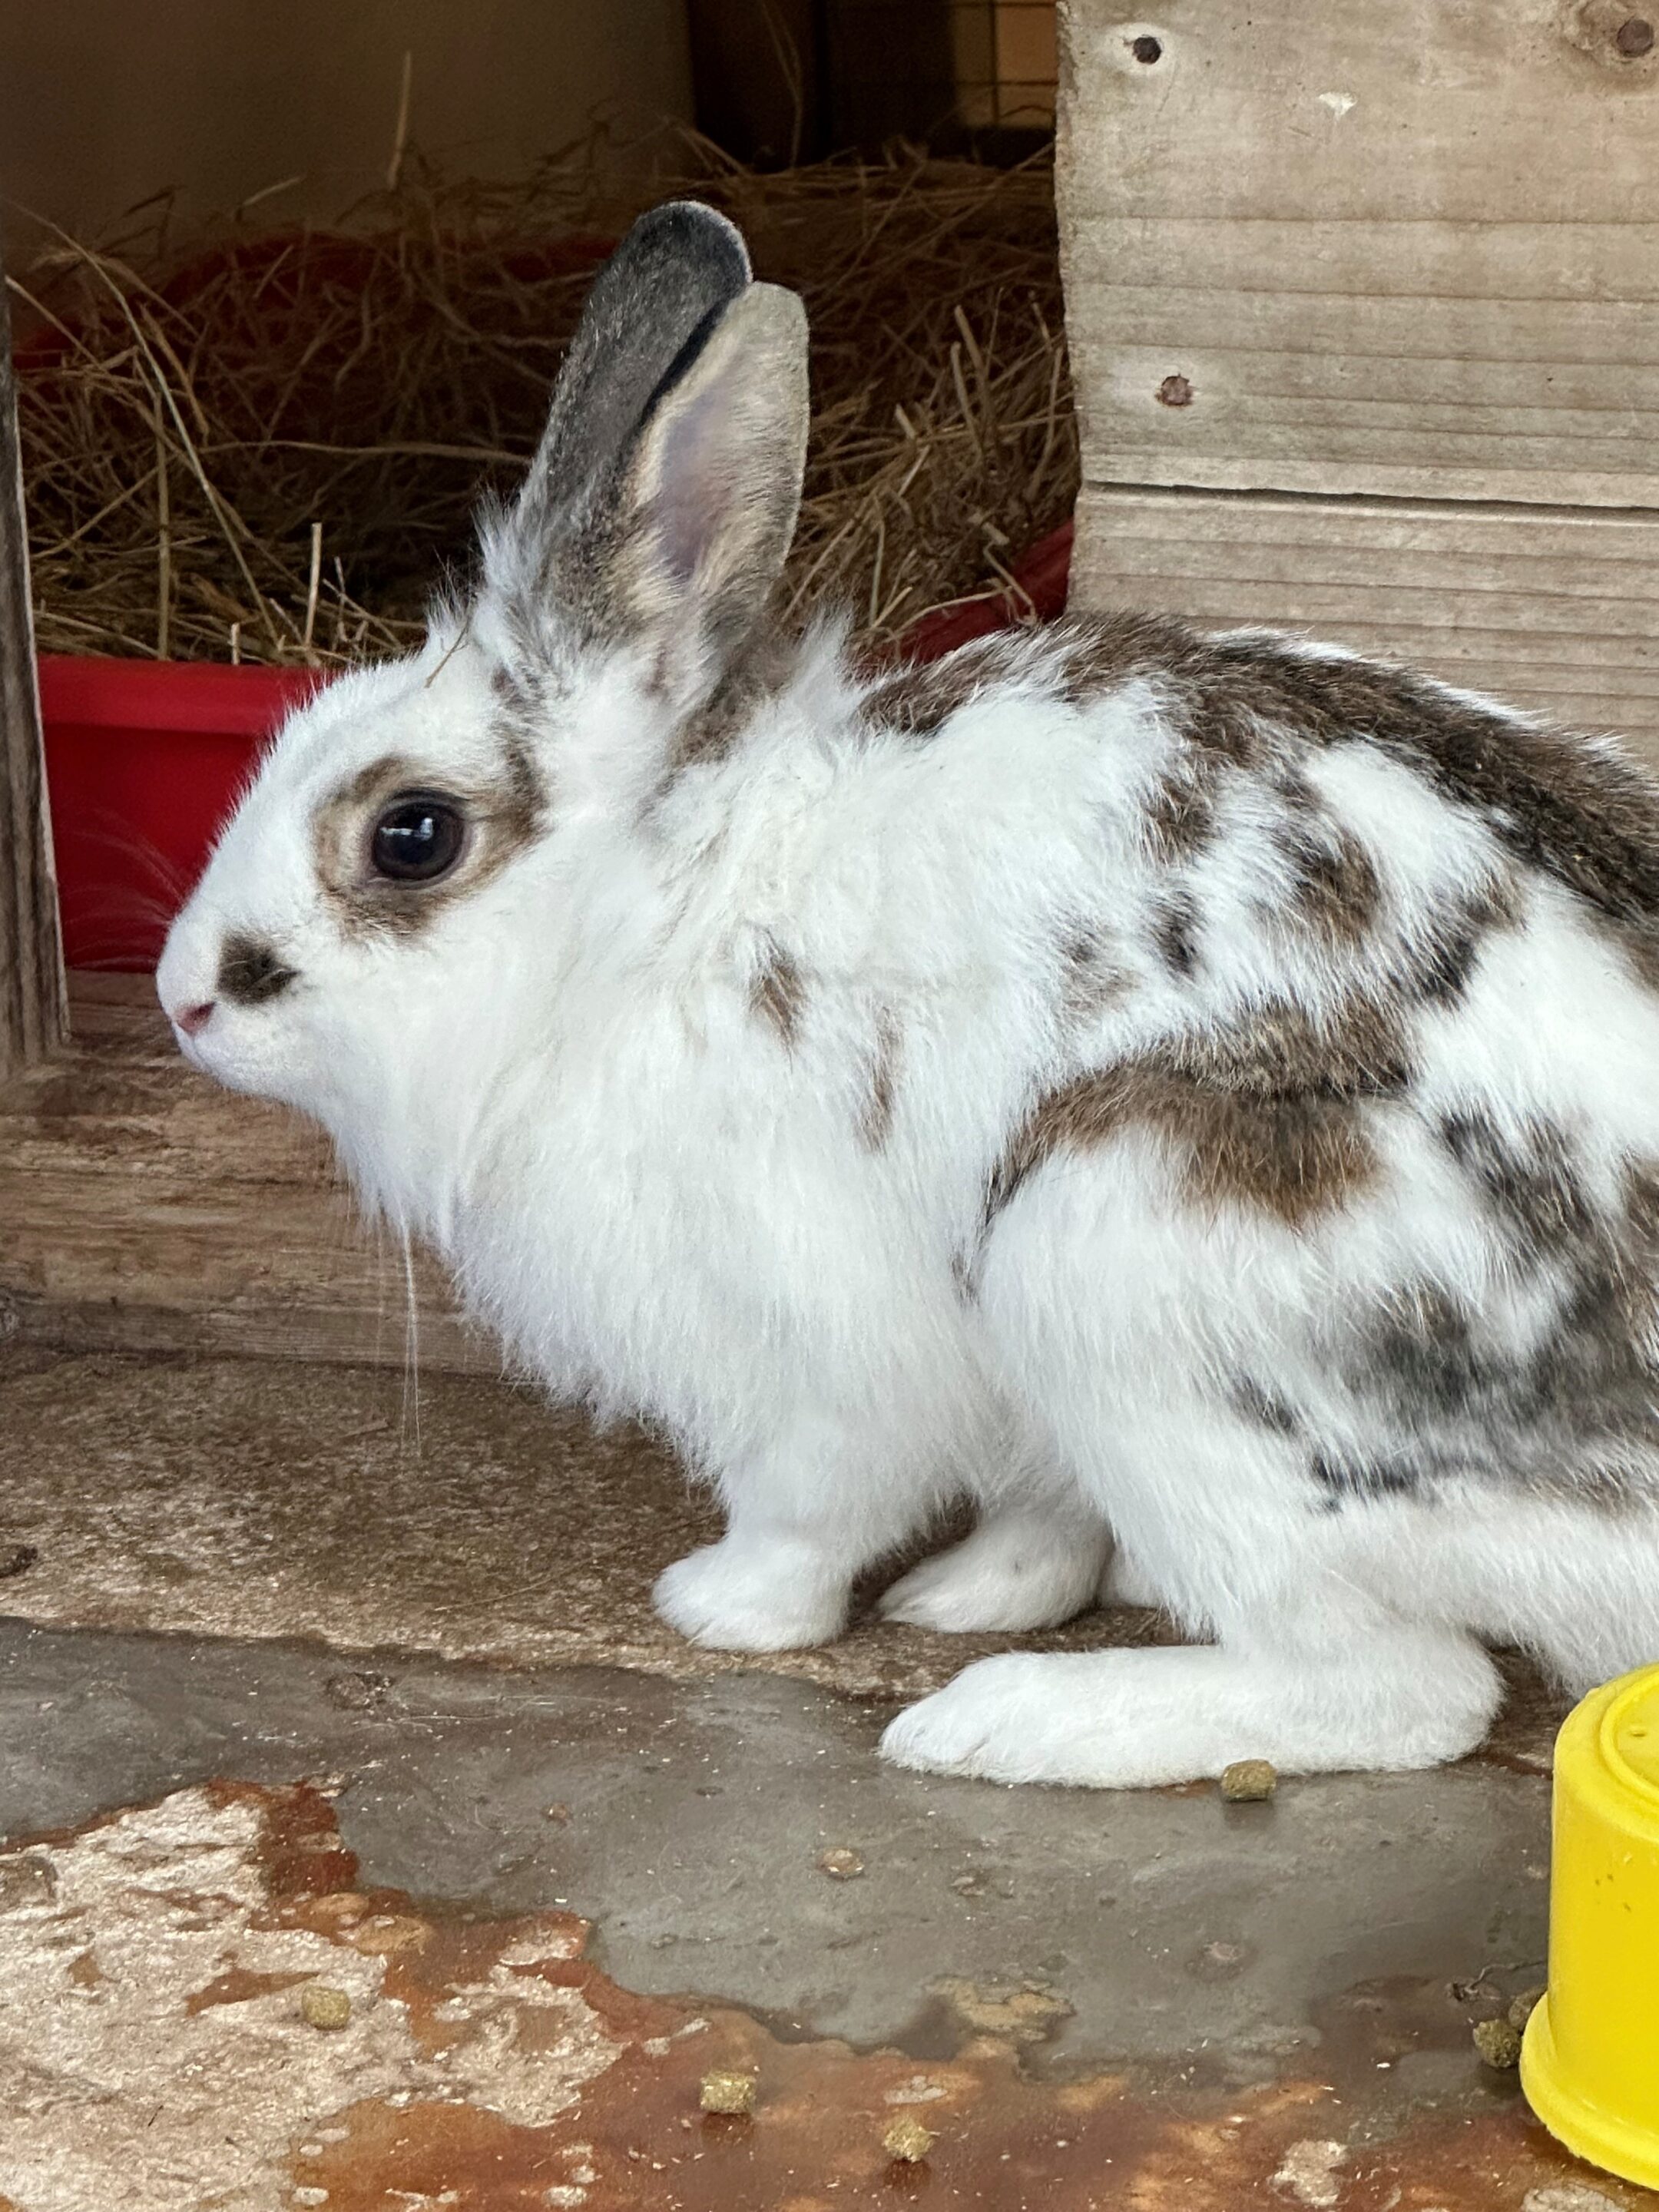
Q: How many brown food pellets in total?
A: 6